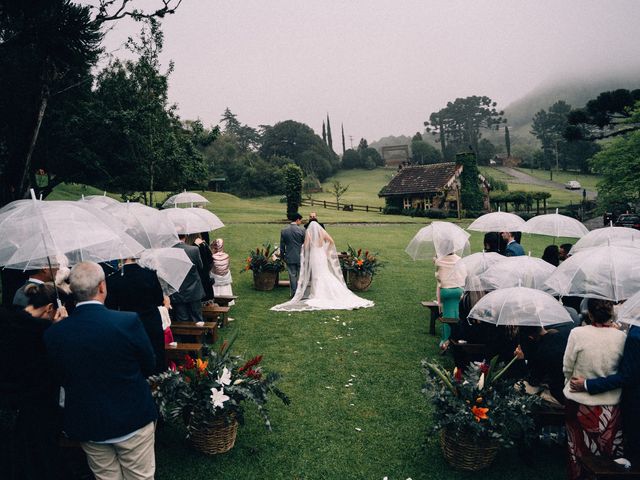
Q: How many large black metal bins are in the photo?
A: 0